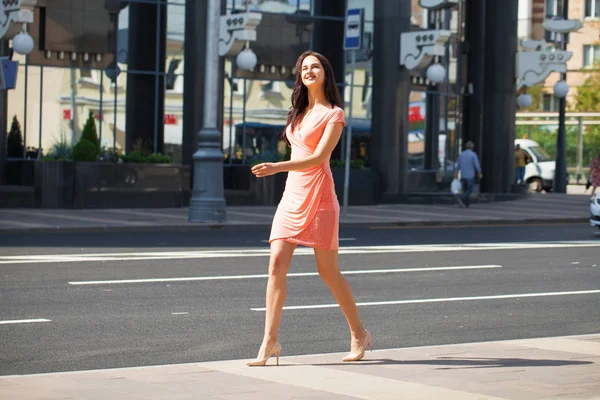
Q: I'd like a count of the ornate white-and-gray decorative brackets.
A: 4